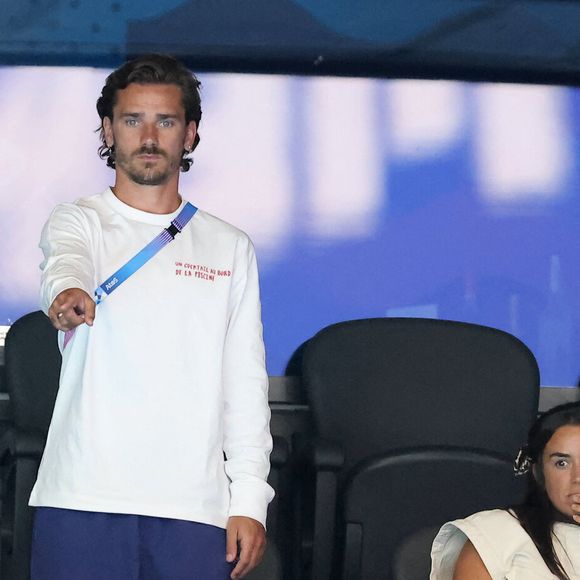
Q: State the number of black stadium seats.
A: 2